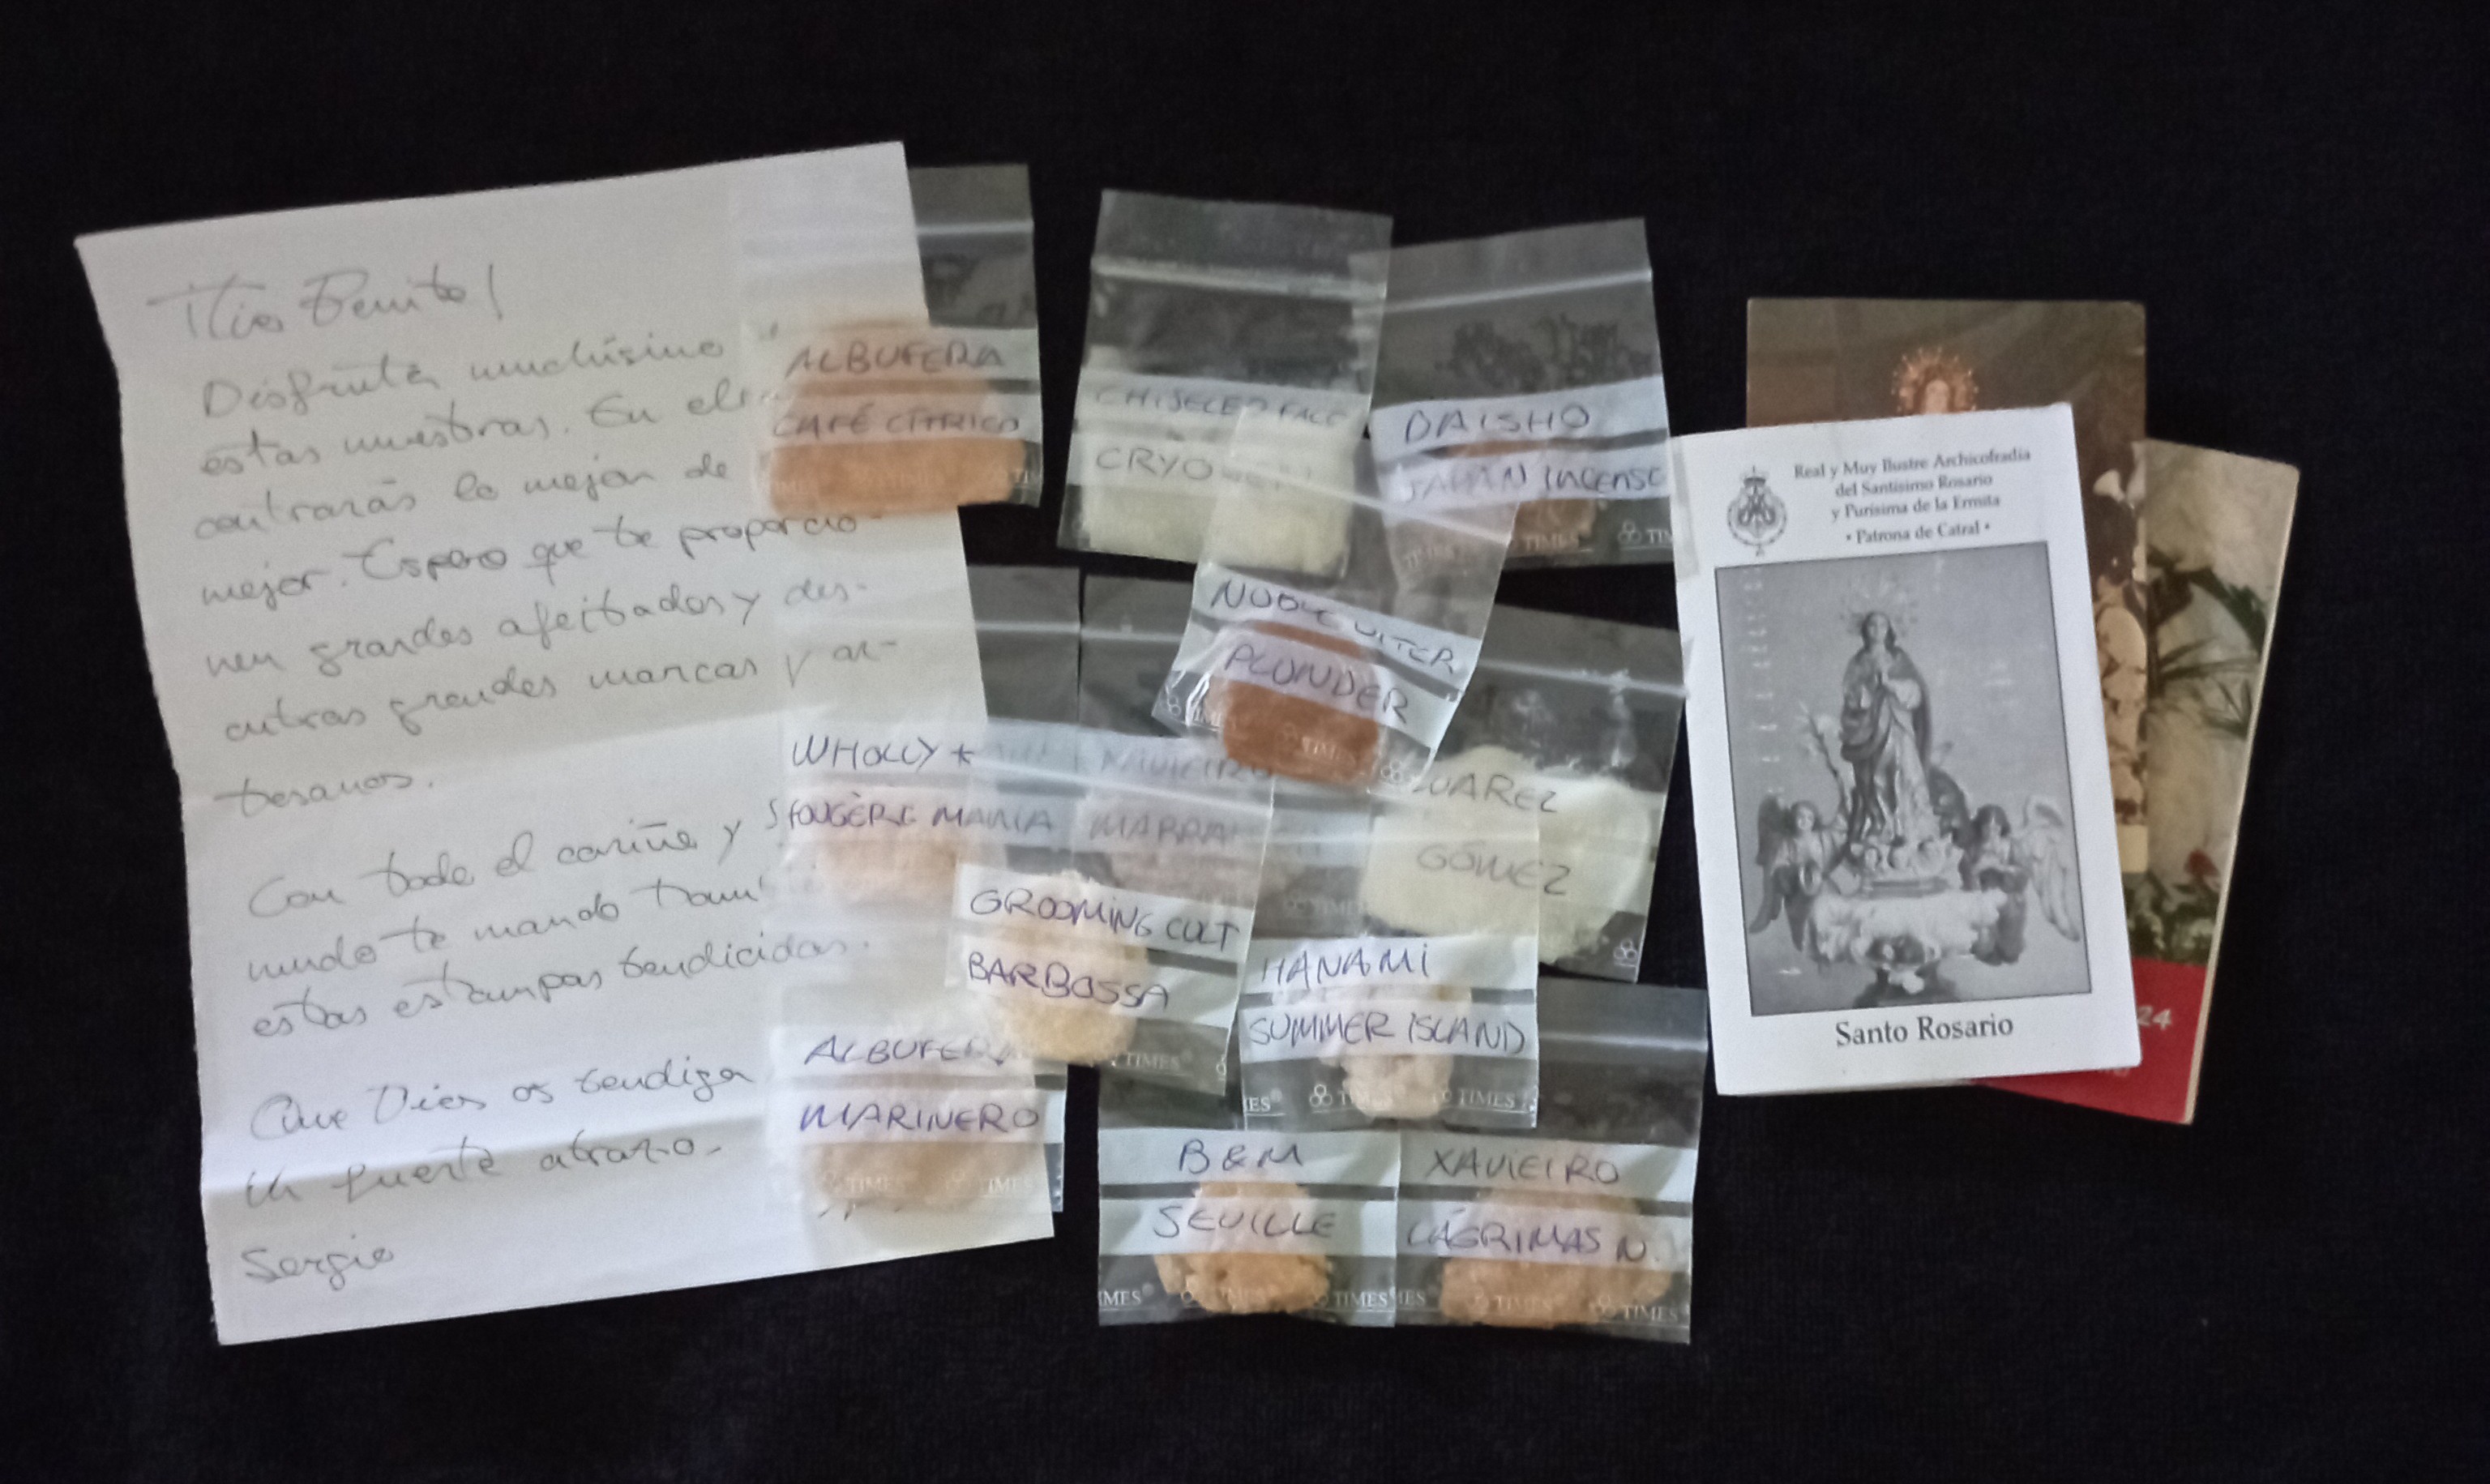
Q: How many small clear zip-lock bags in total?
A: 12